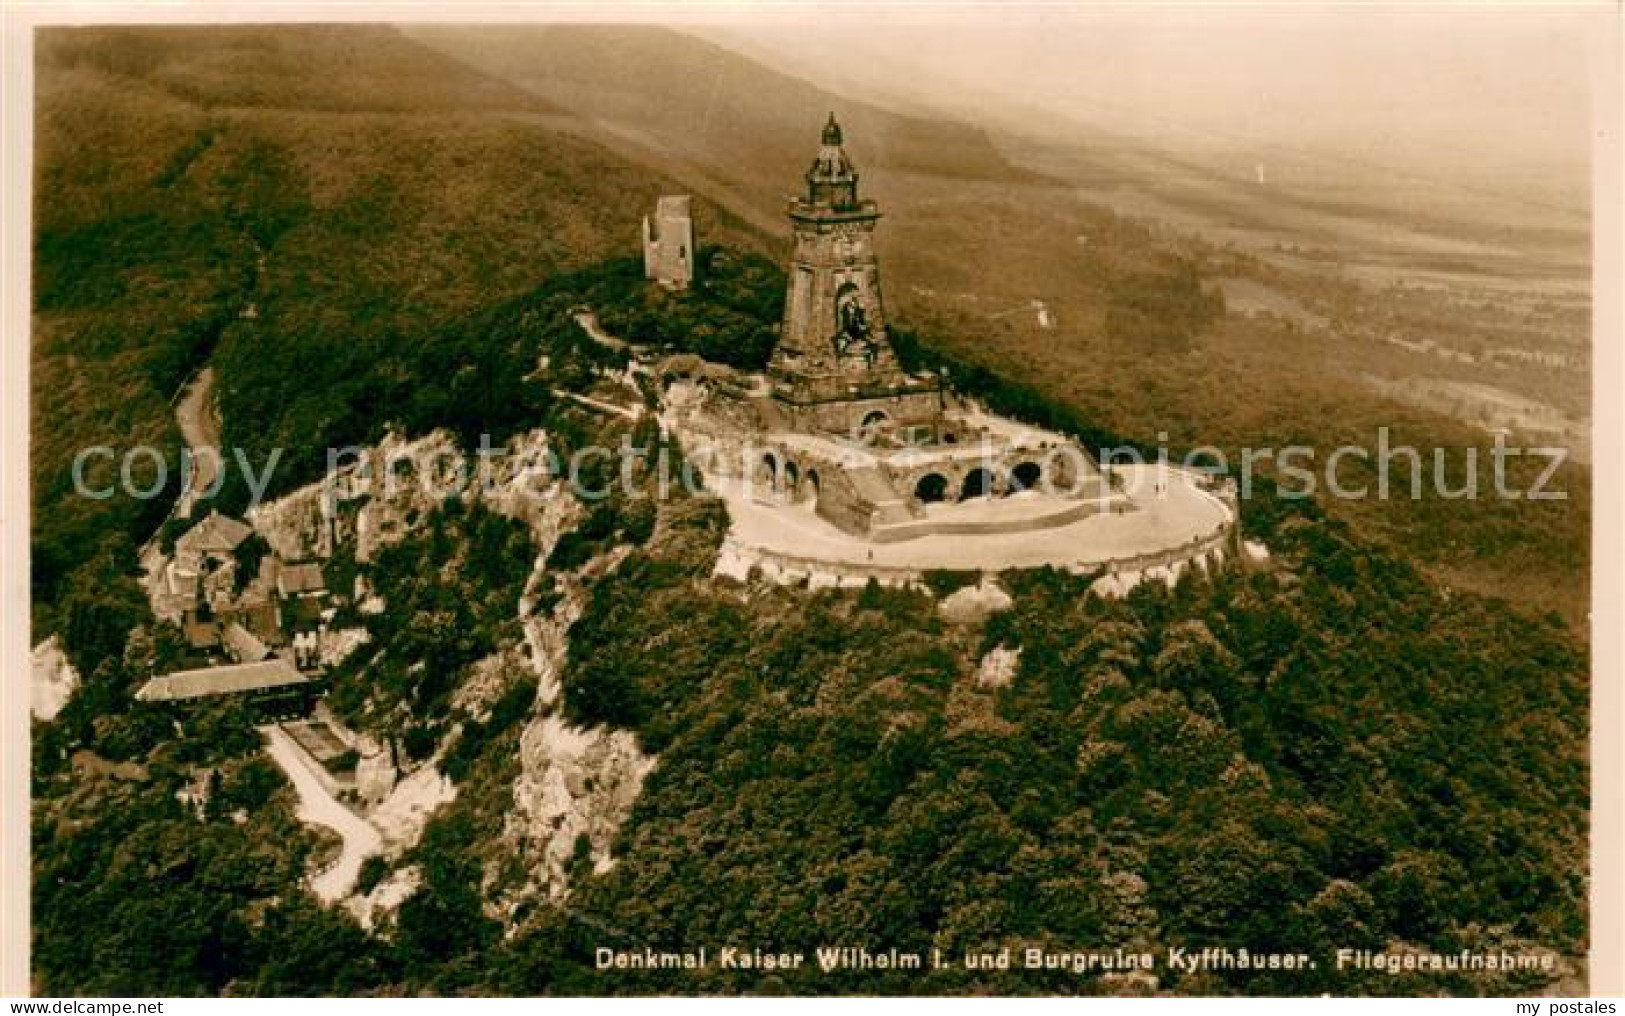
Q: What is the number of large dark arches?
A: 3